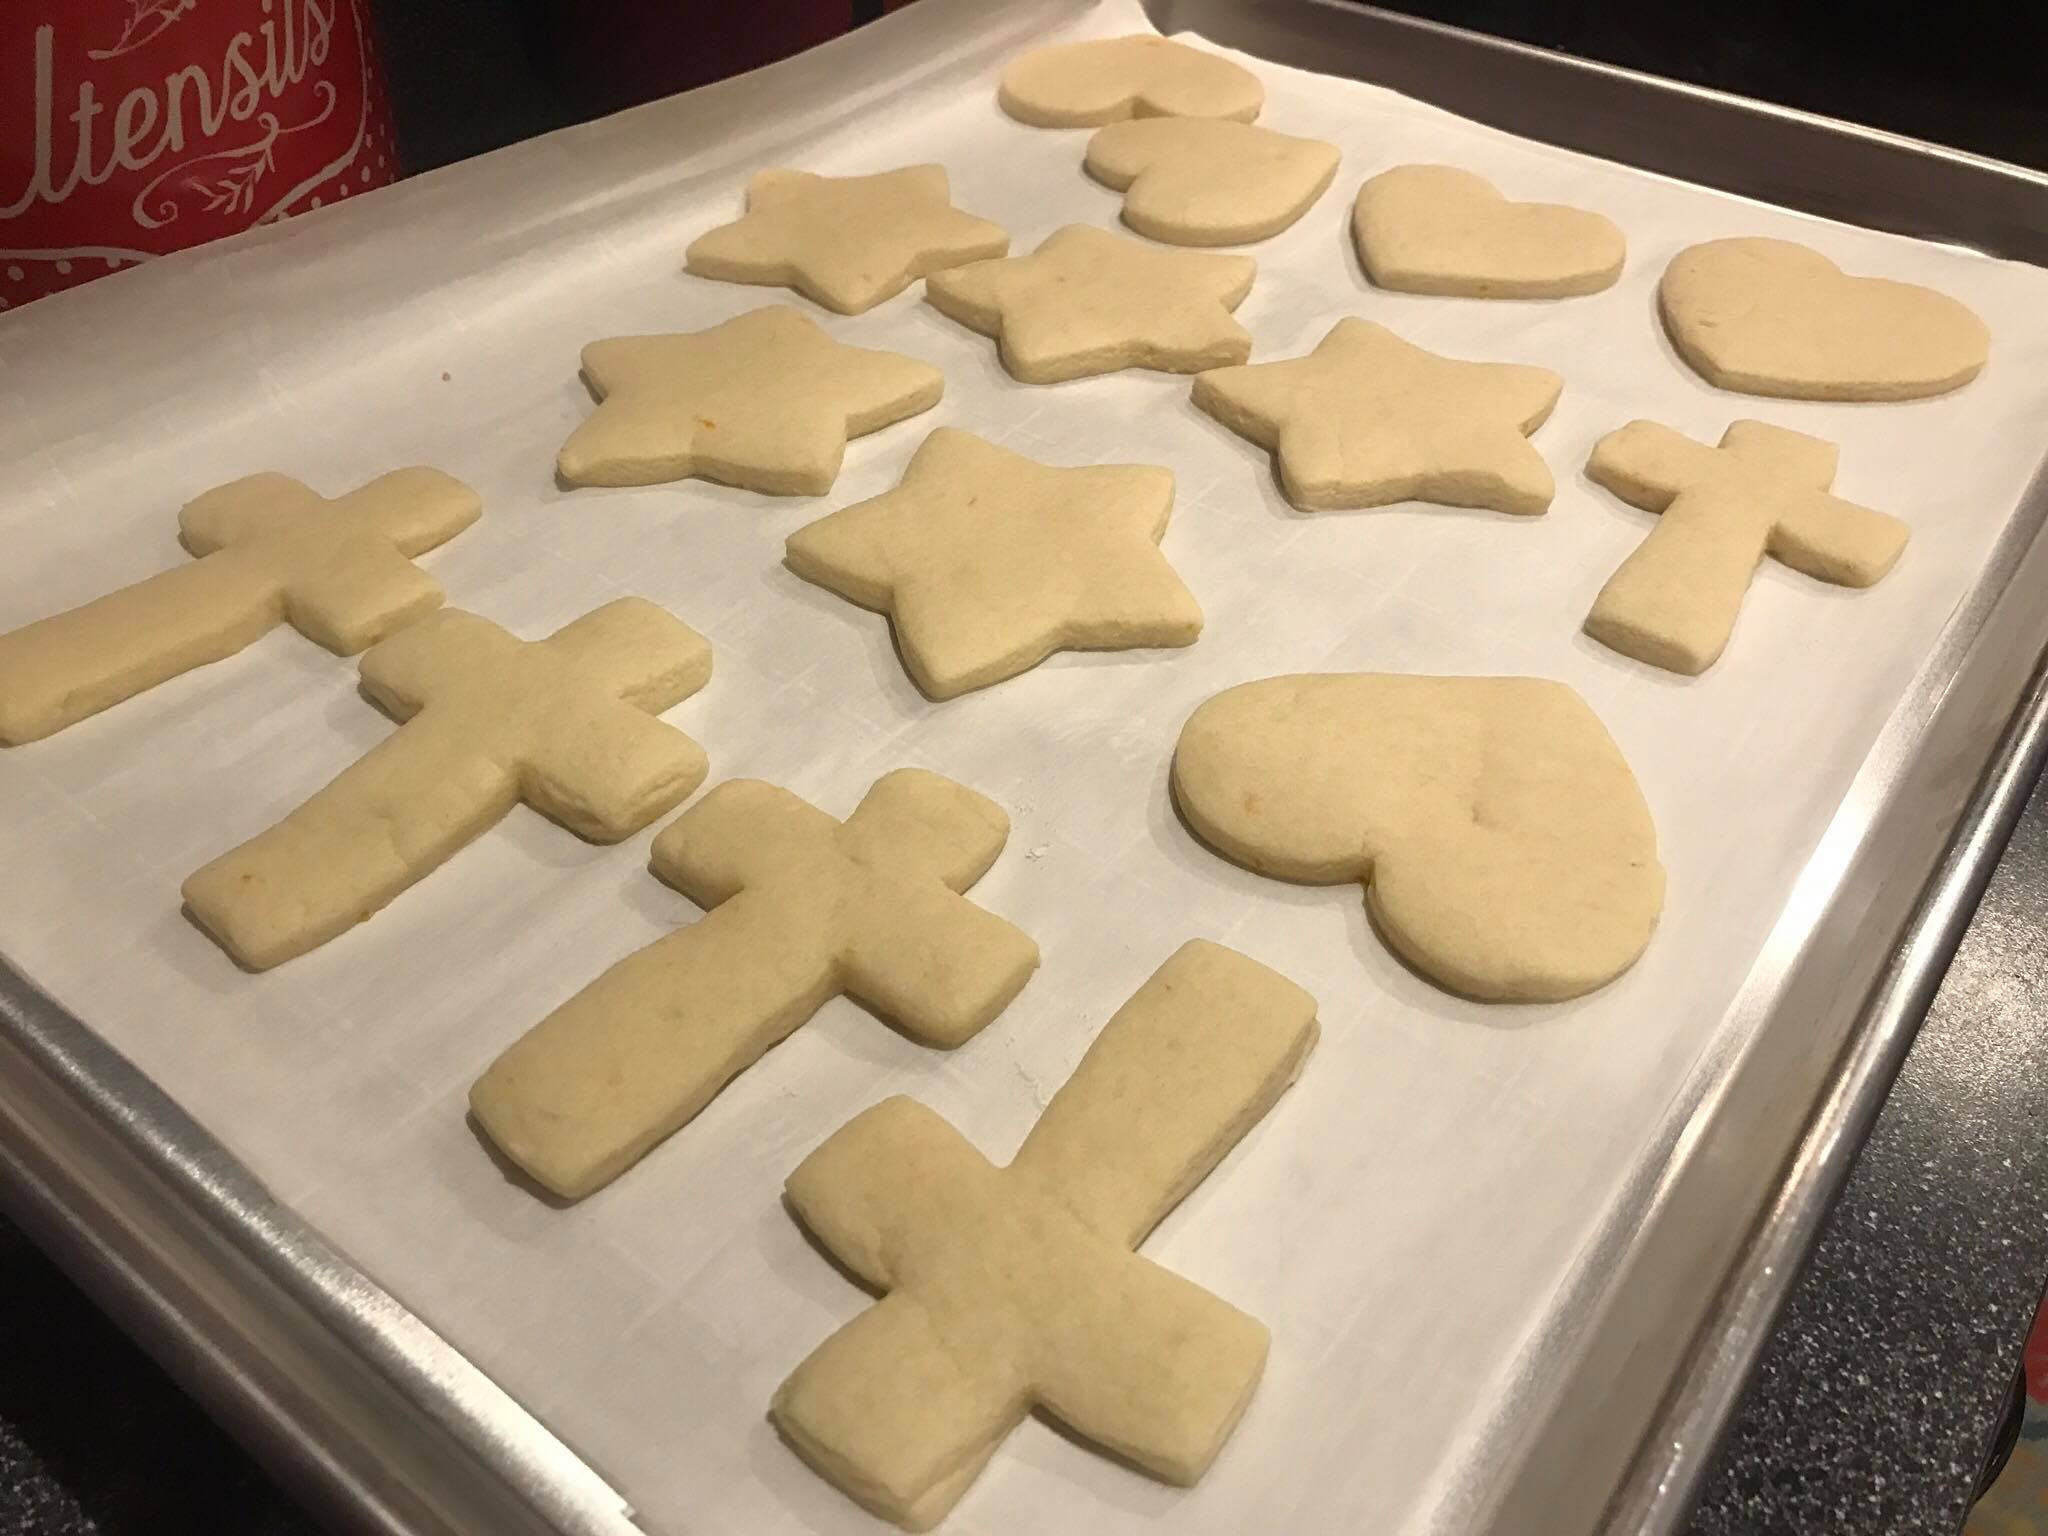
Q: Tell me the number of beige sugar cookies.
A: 15